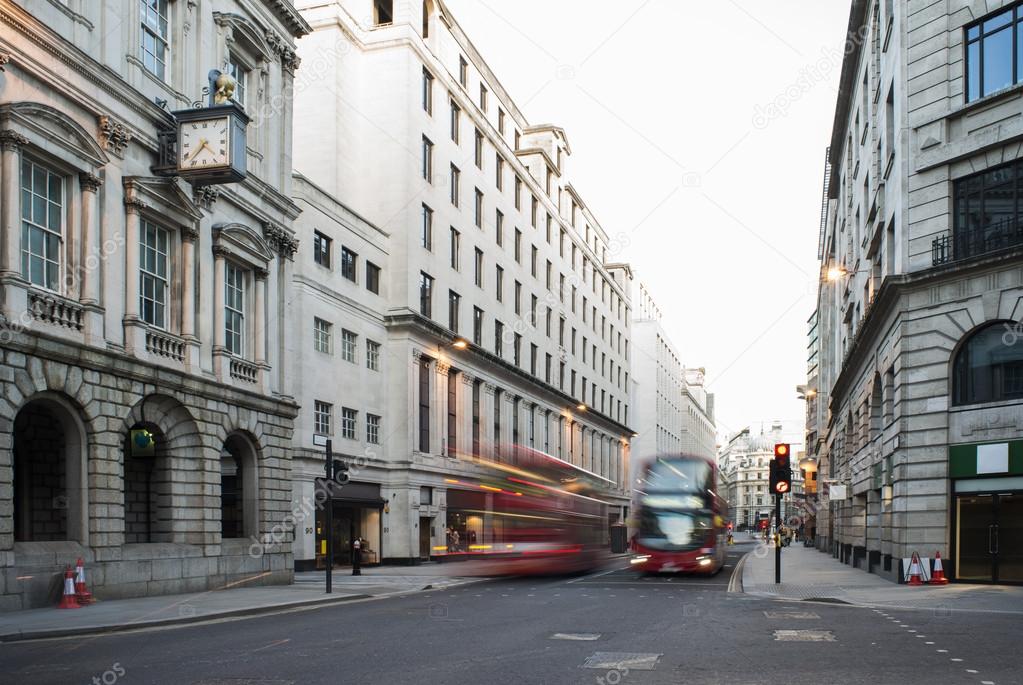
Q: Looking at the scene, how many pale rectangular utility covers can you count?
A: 4